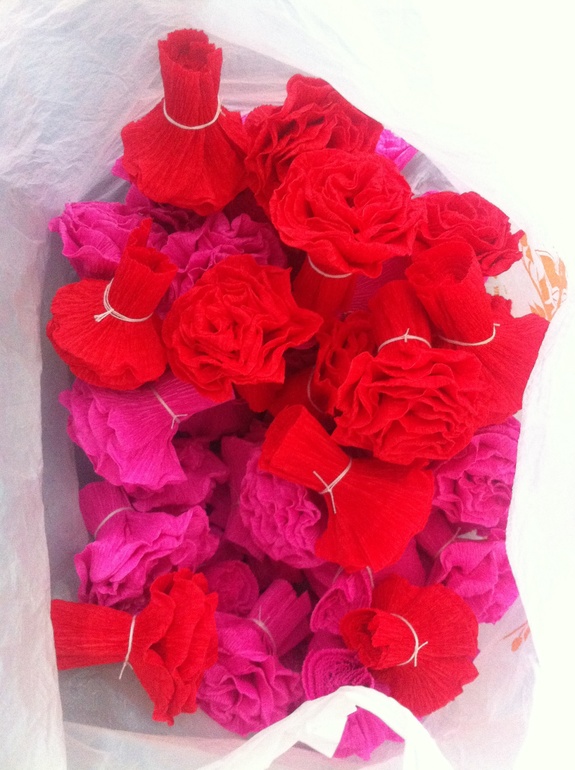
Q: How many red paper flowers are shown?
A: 12